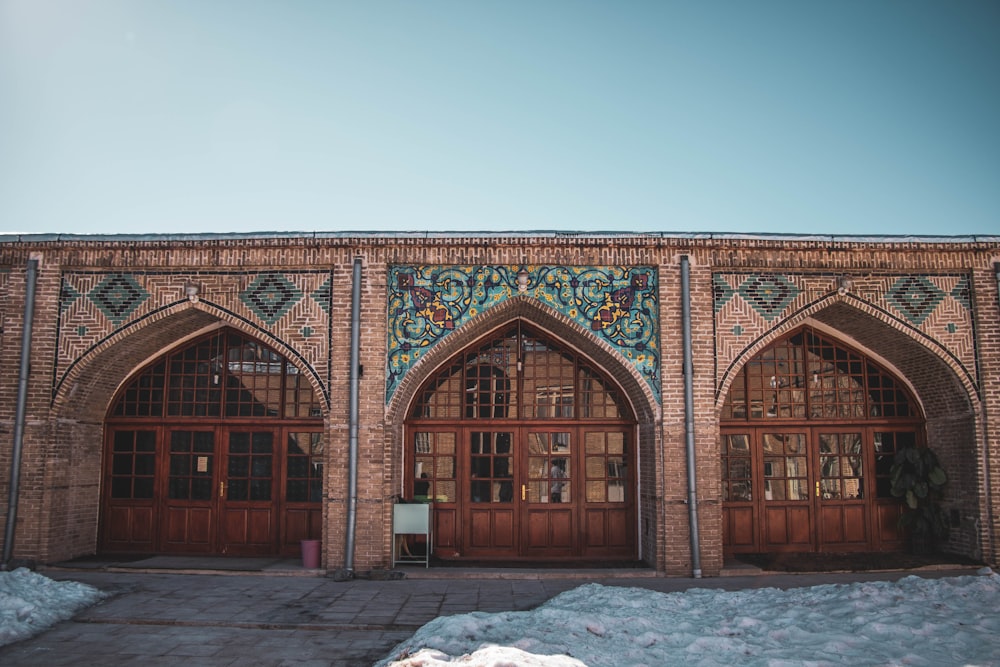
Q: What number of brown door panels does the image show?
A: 12